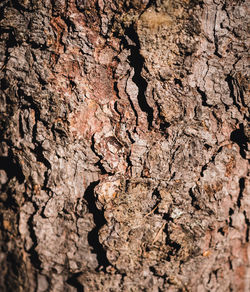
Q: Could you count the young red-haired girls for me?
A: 0